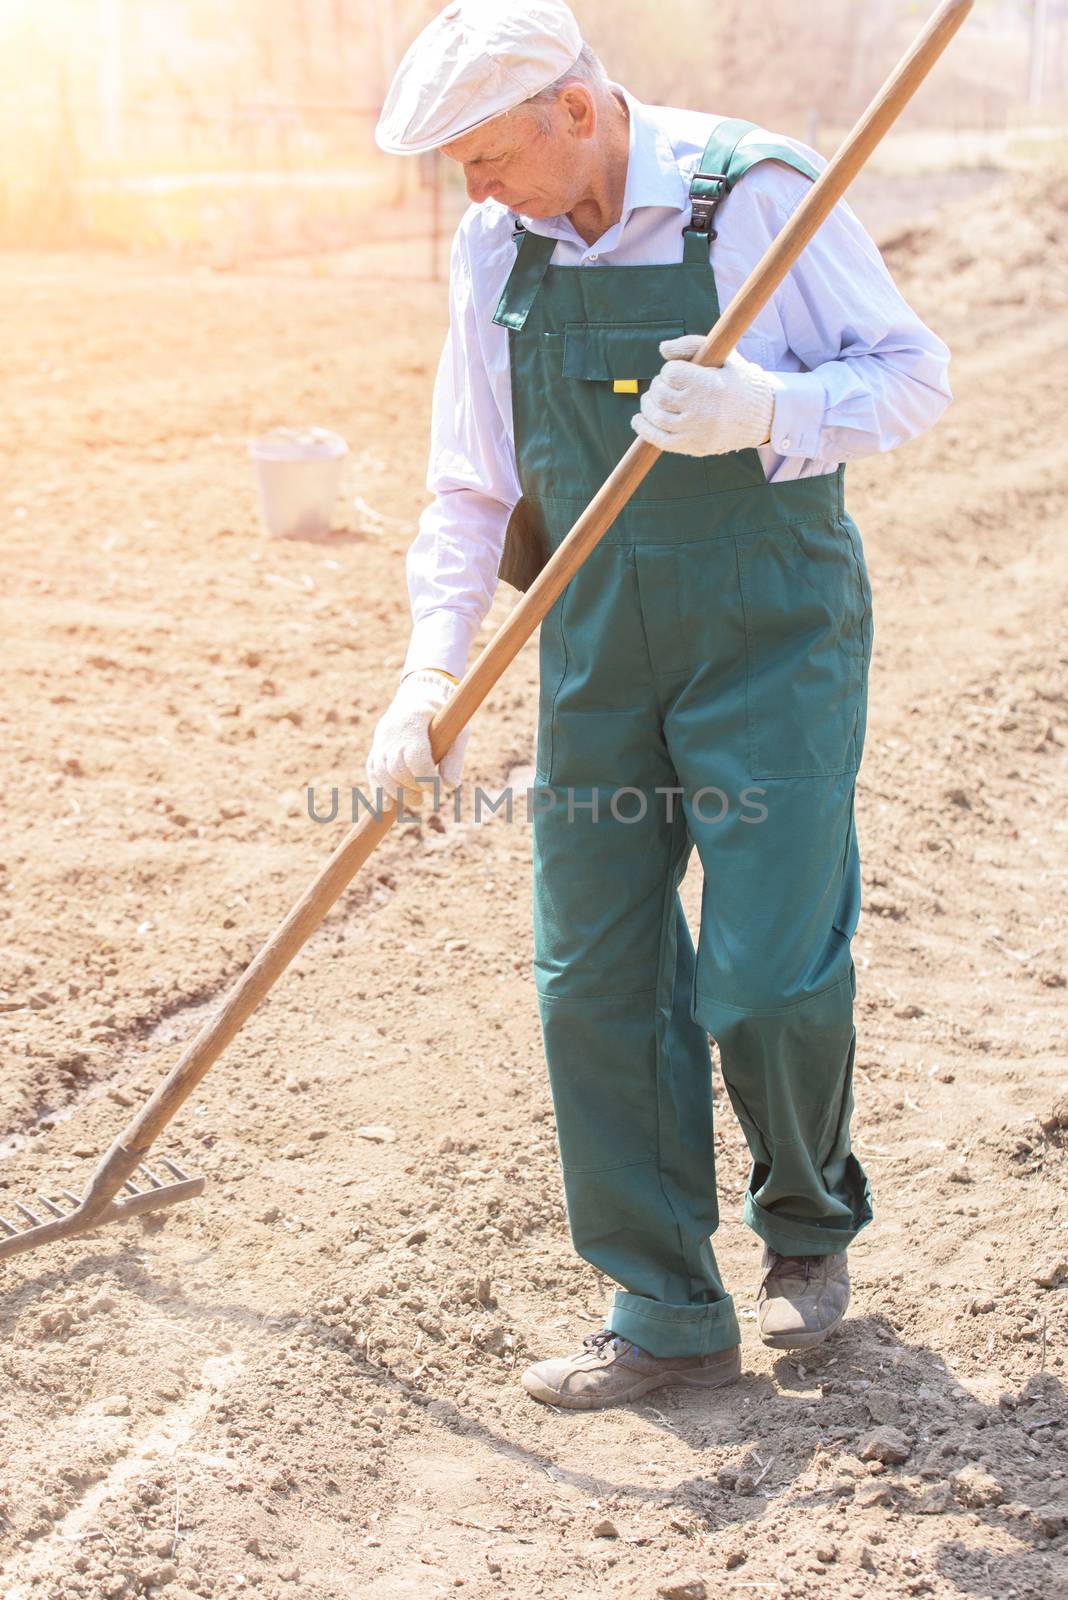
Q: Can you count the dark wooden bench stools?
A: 0